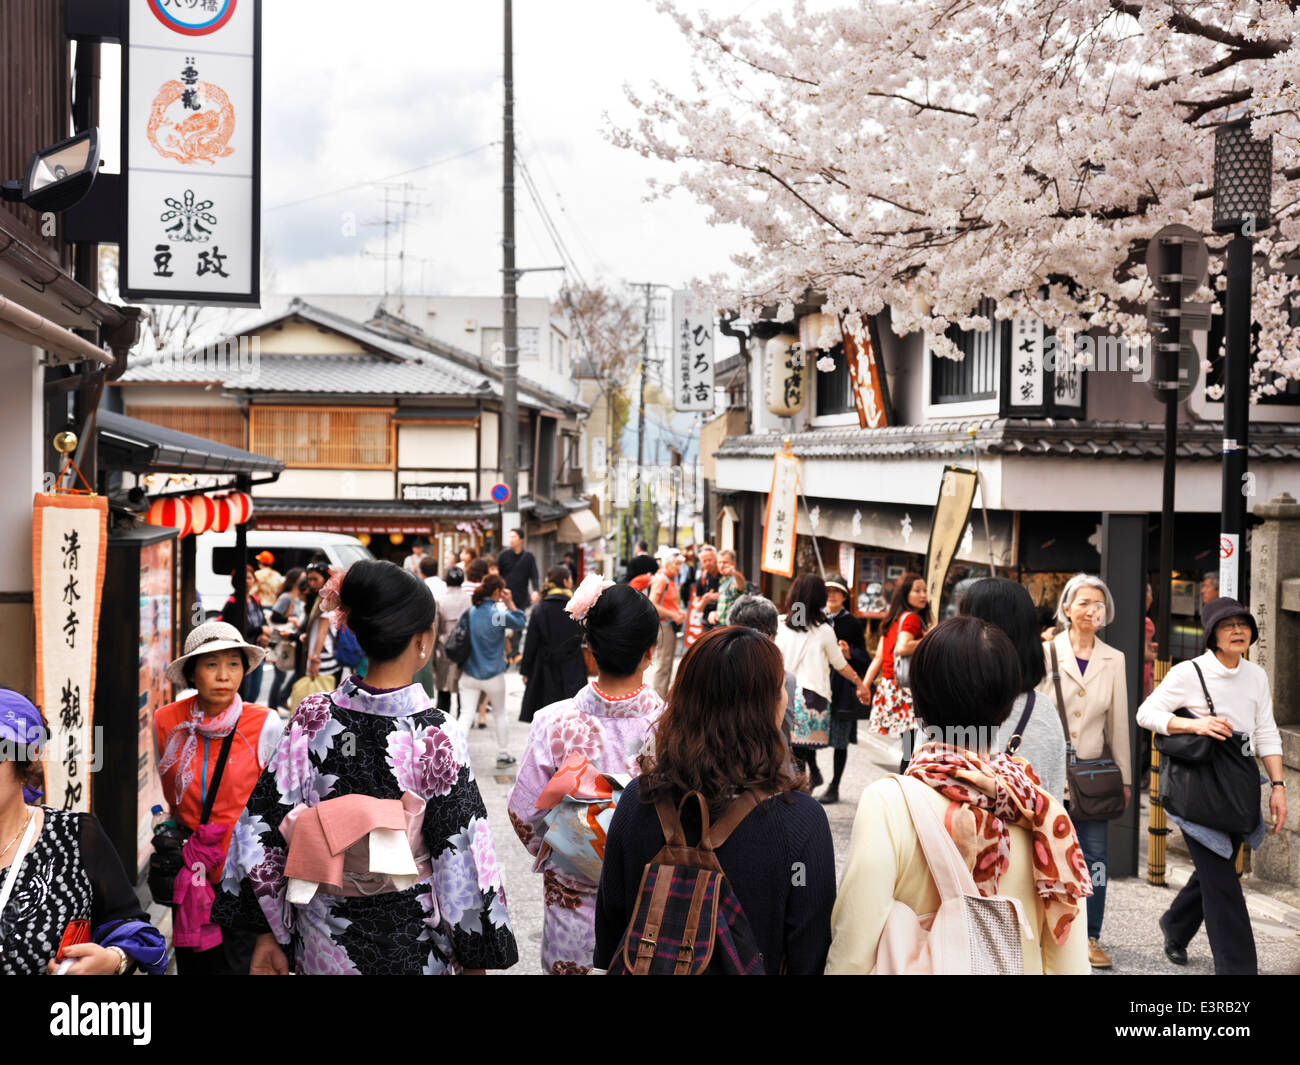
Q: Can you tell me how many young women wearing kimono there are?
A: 2